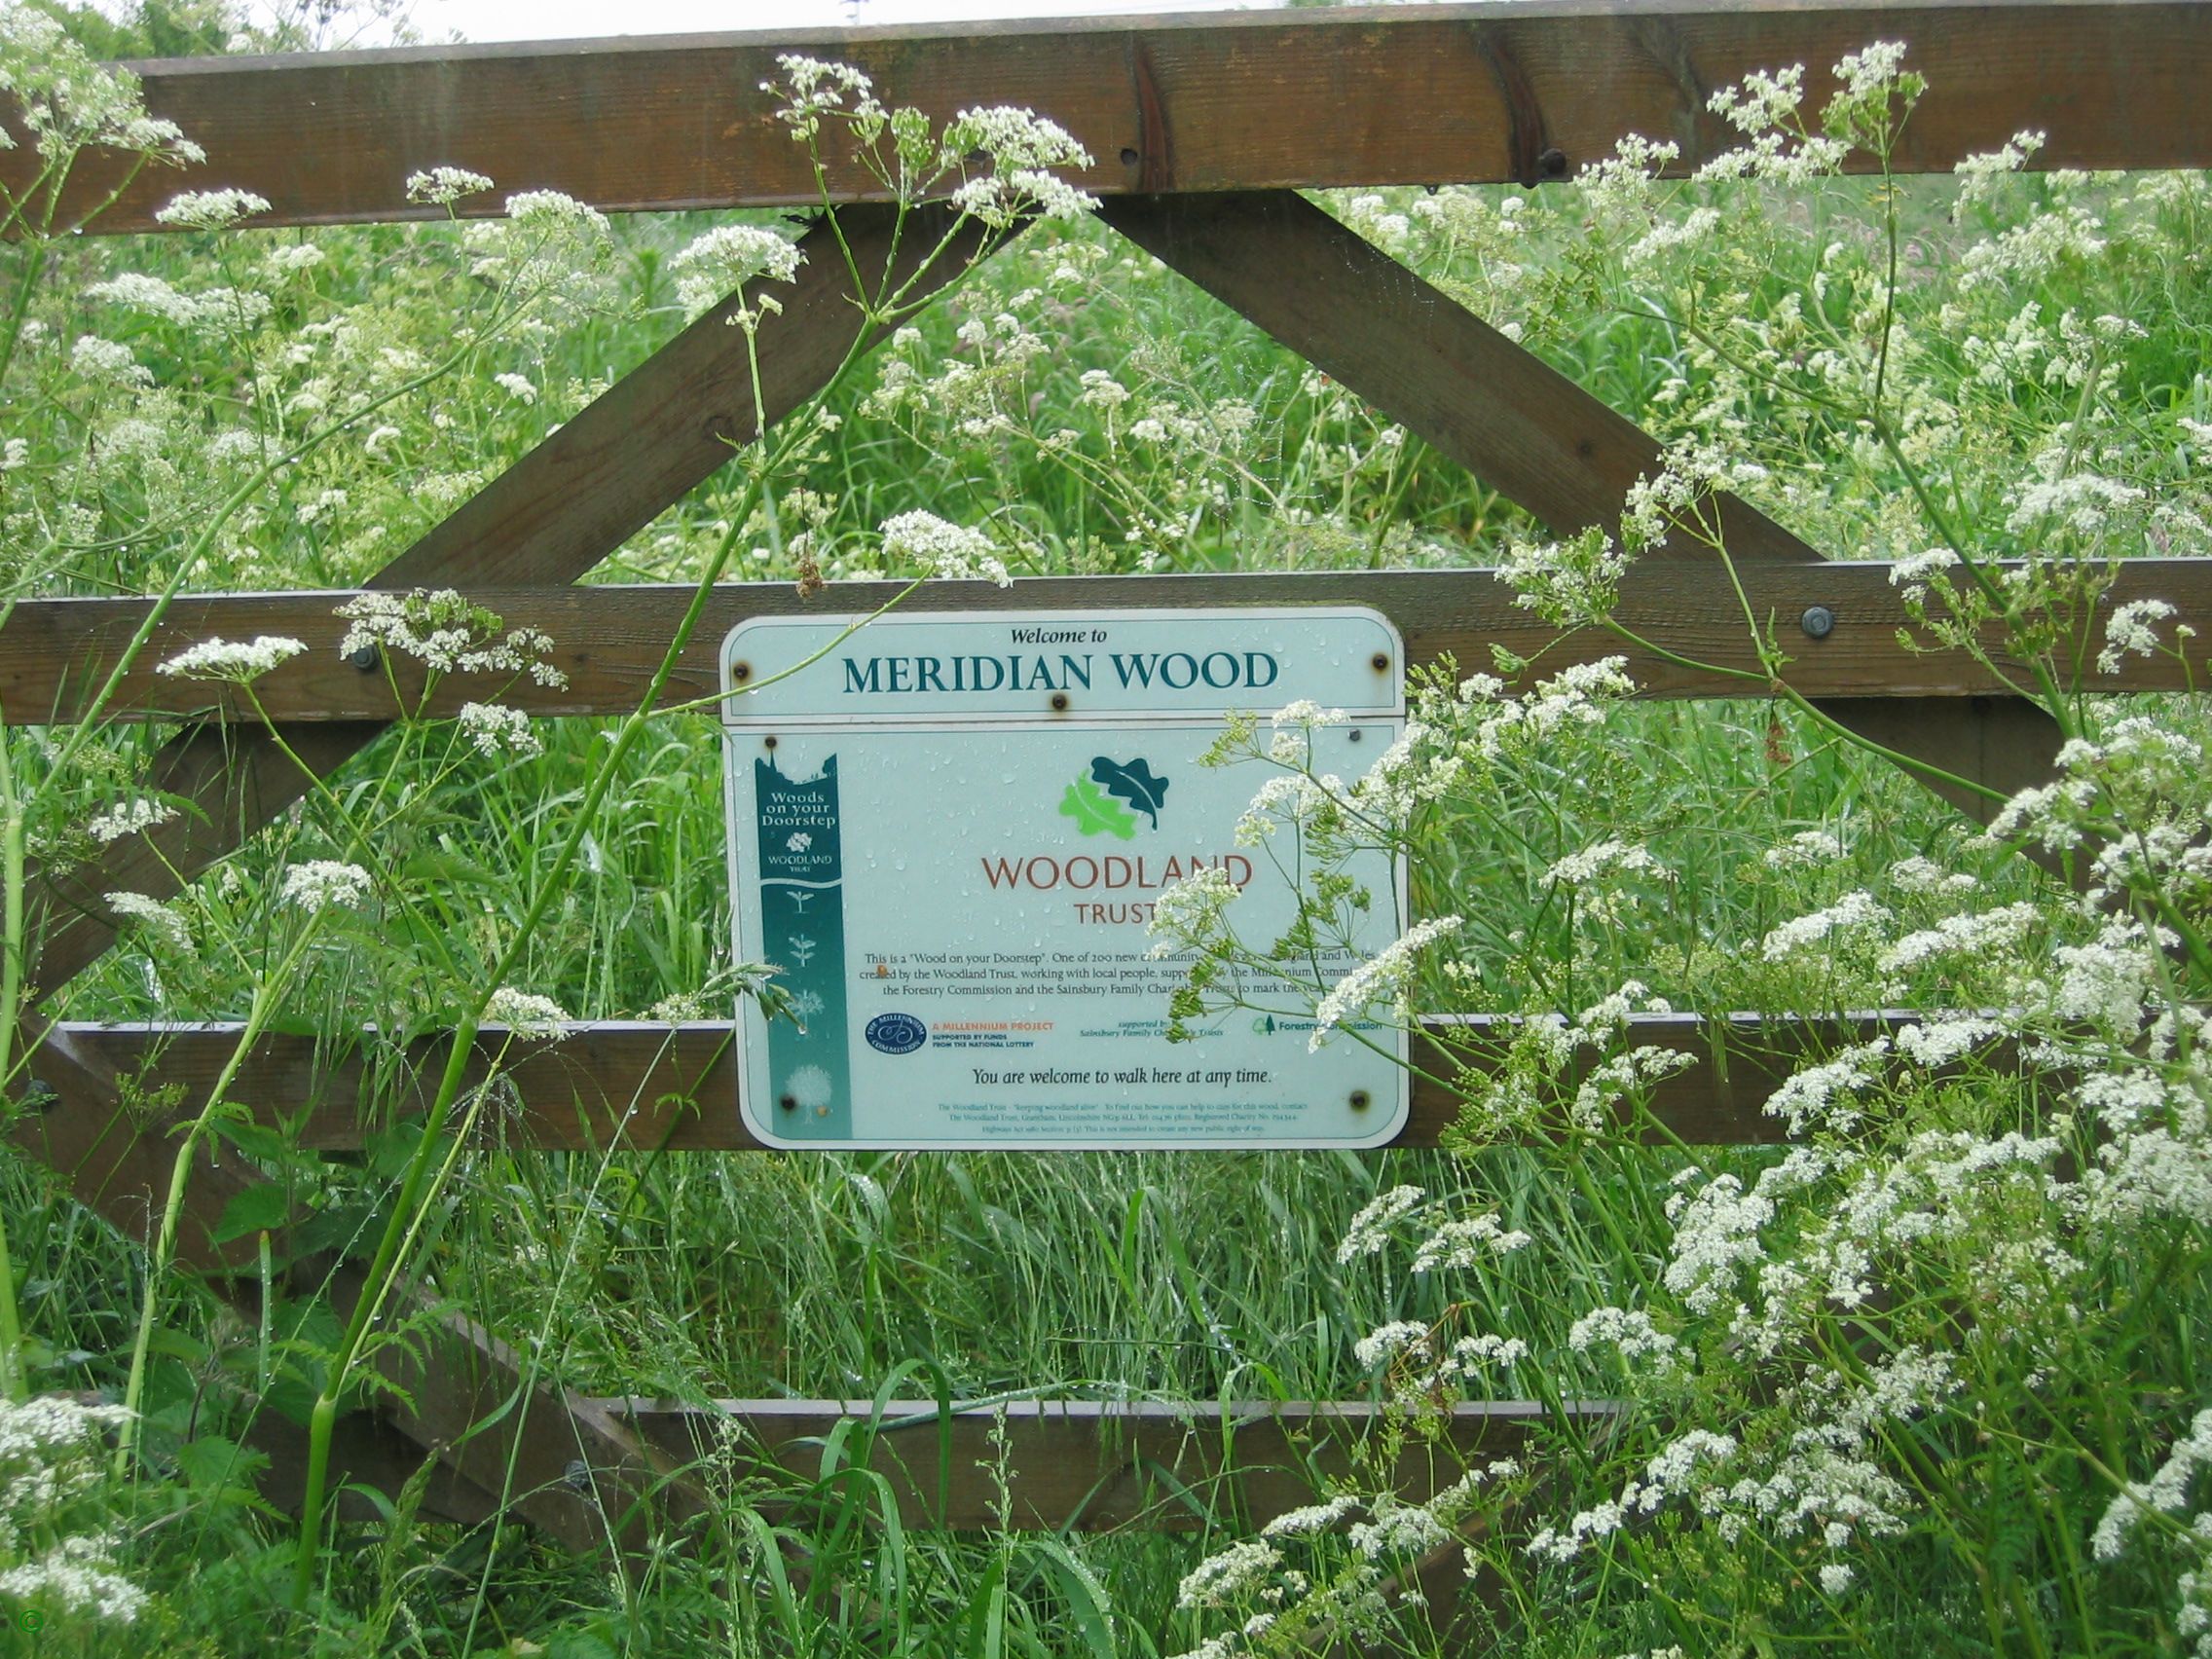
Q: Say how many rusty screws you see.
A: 6